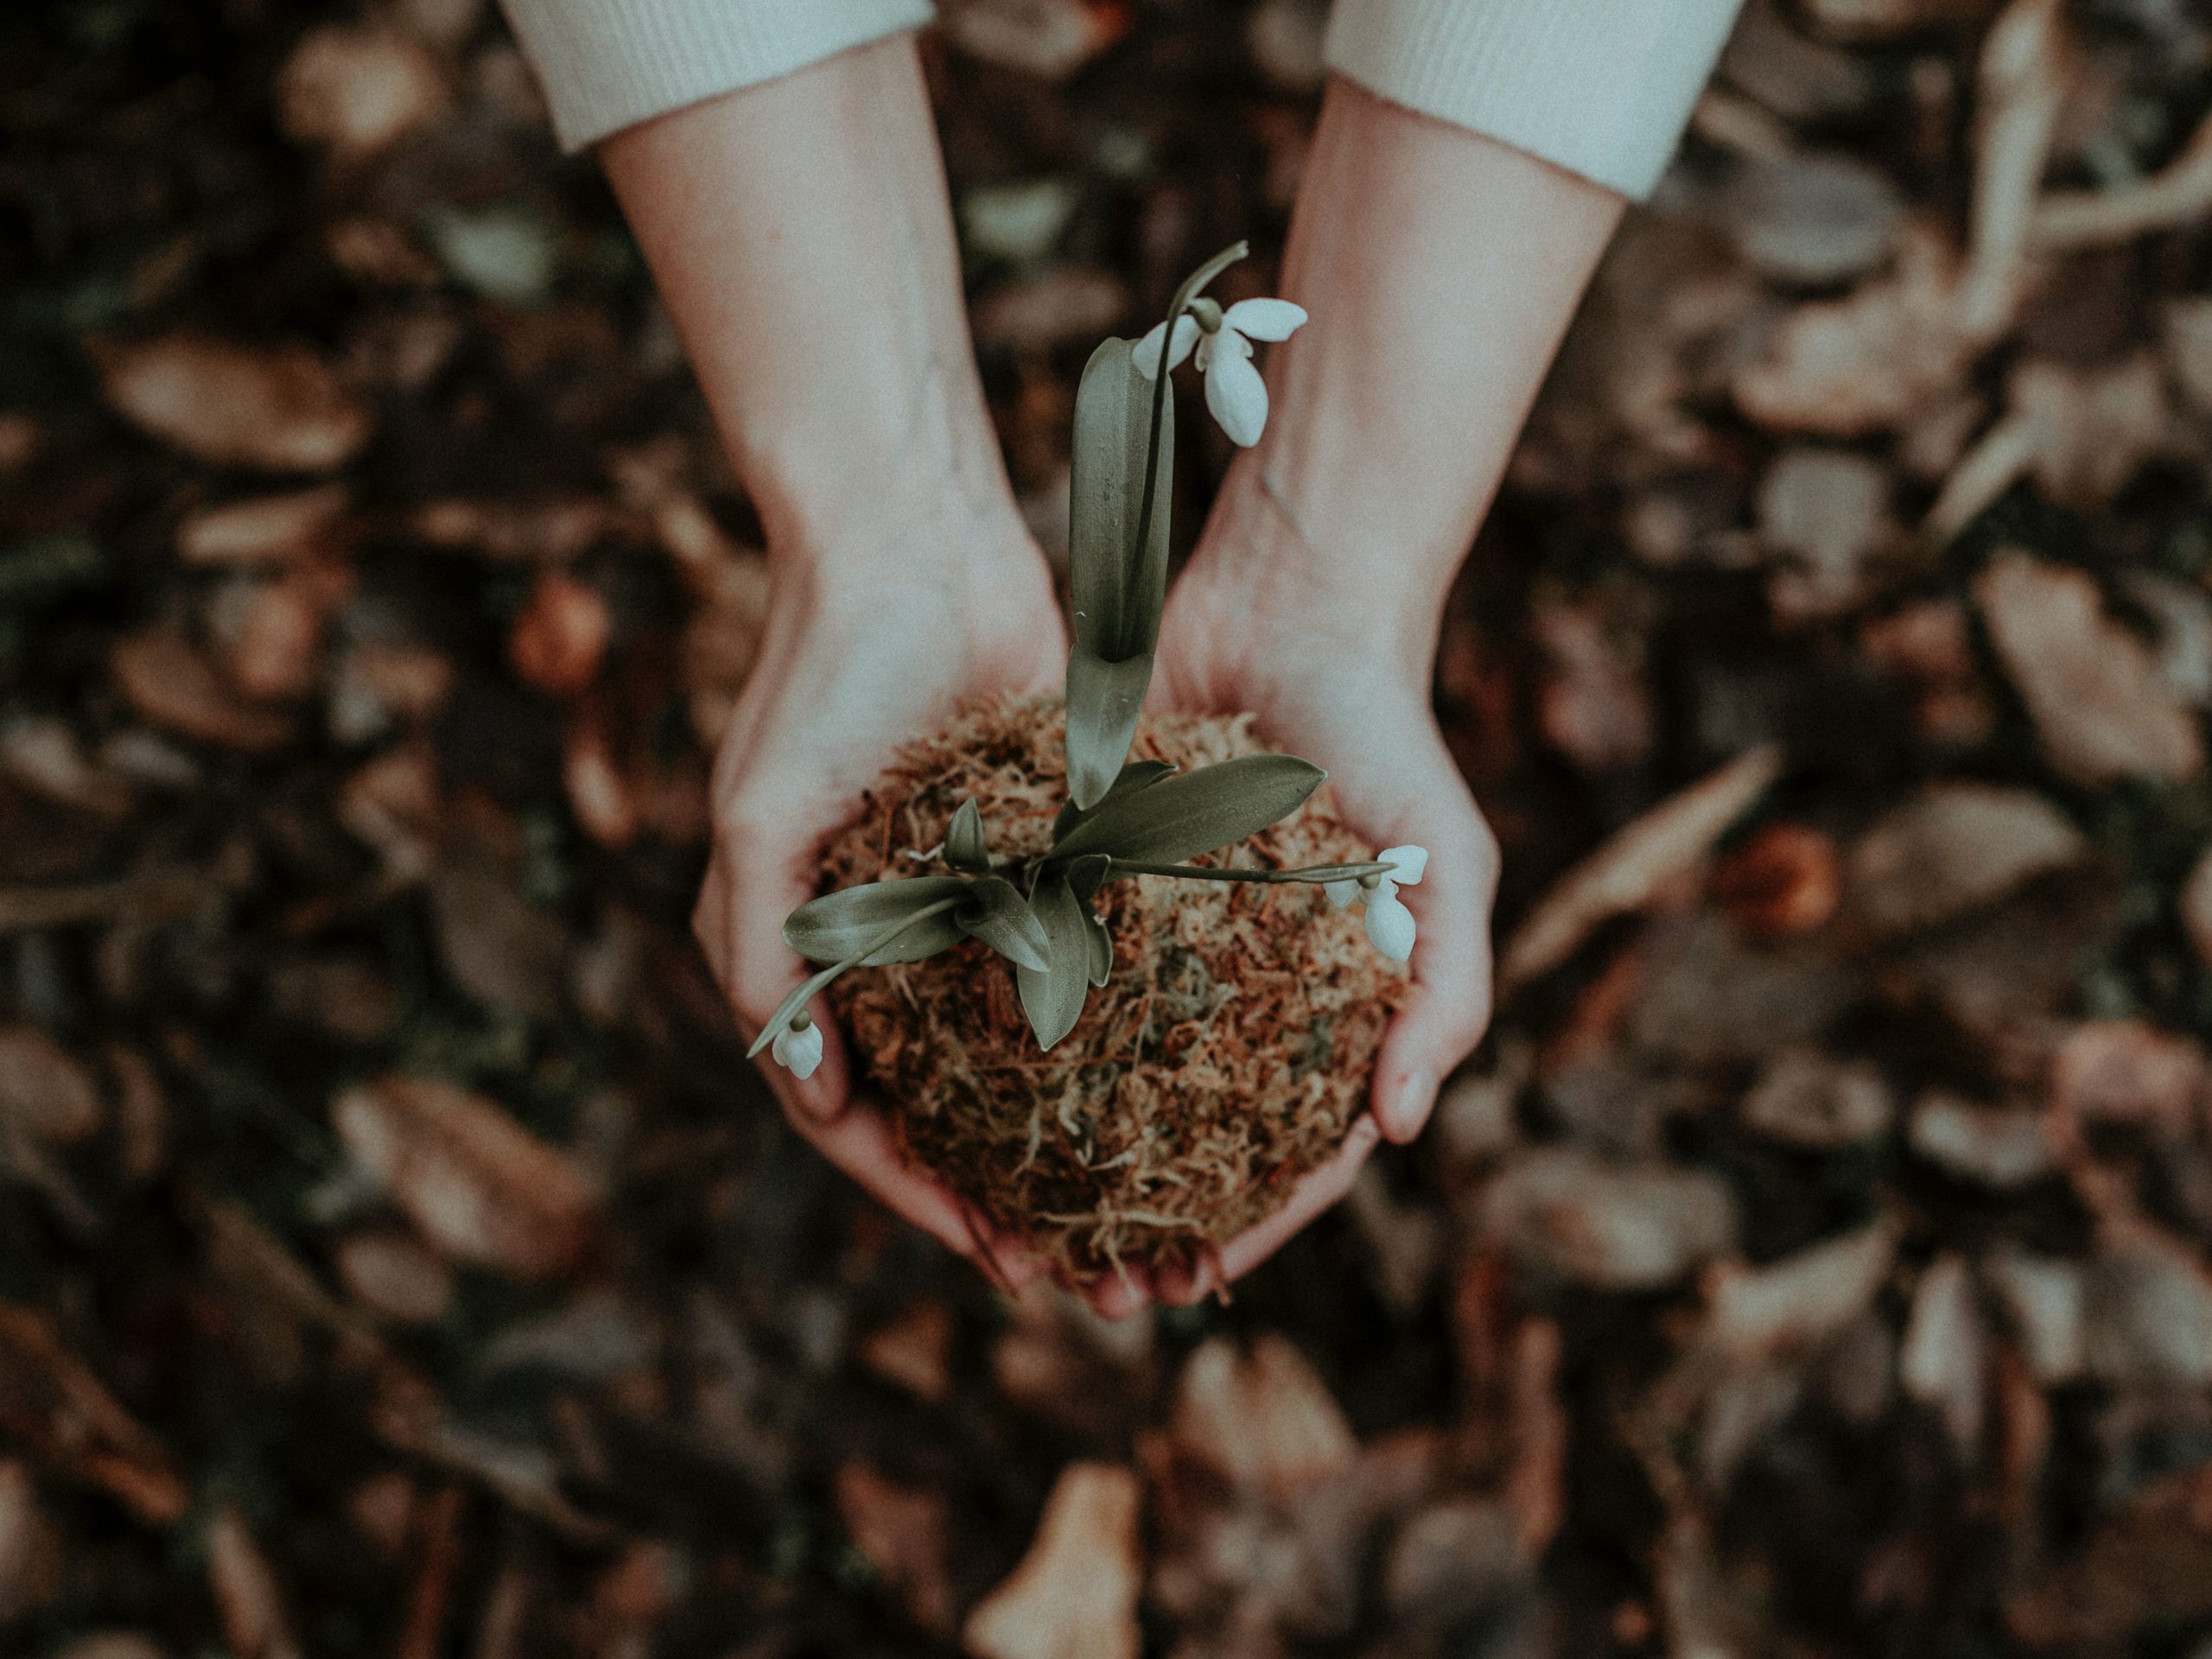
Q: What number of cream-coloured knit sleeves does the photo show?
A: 2